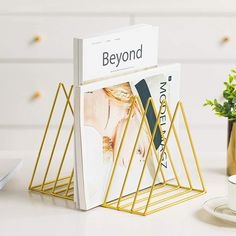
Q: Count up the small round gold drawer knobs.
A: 3